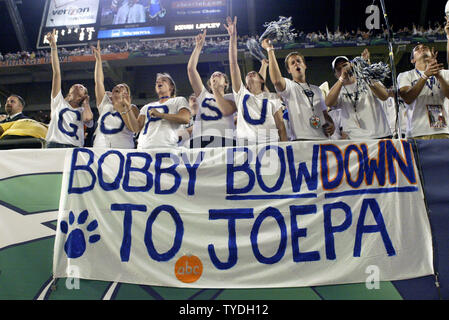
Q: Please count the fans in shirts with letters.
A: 5